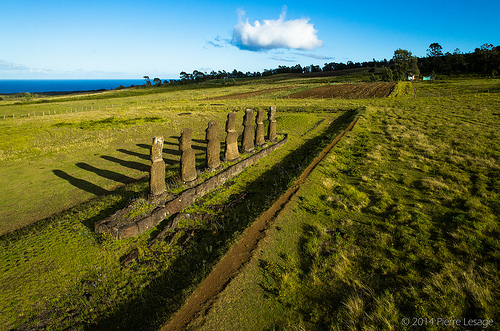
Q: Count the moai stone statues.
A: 7